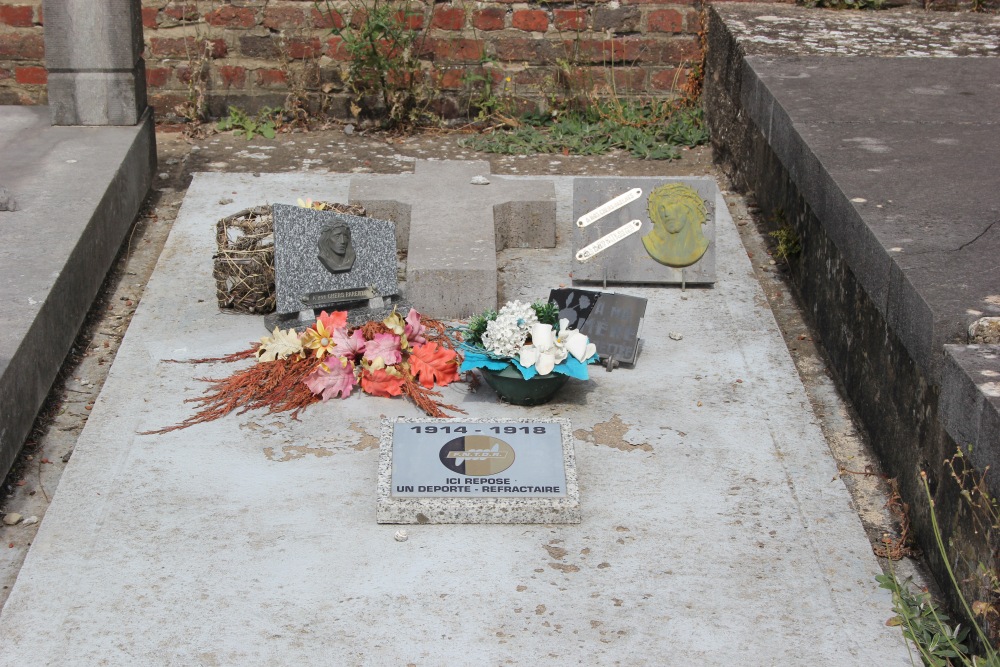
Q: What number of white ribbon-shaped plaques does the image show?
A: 2